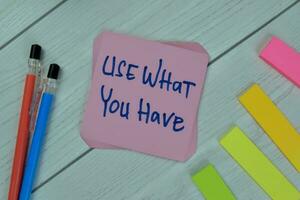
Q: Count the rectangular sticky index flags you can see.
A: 4